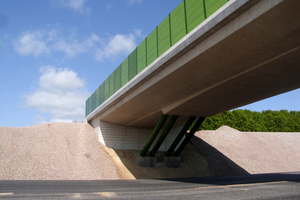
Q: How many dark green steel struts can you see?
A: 4